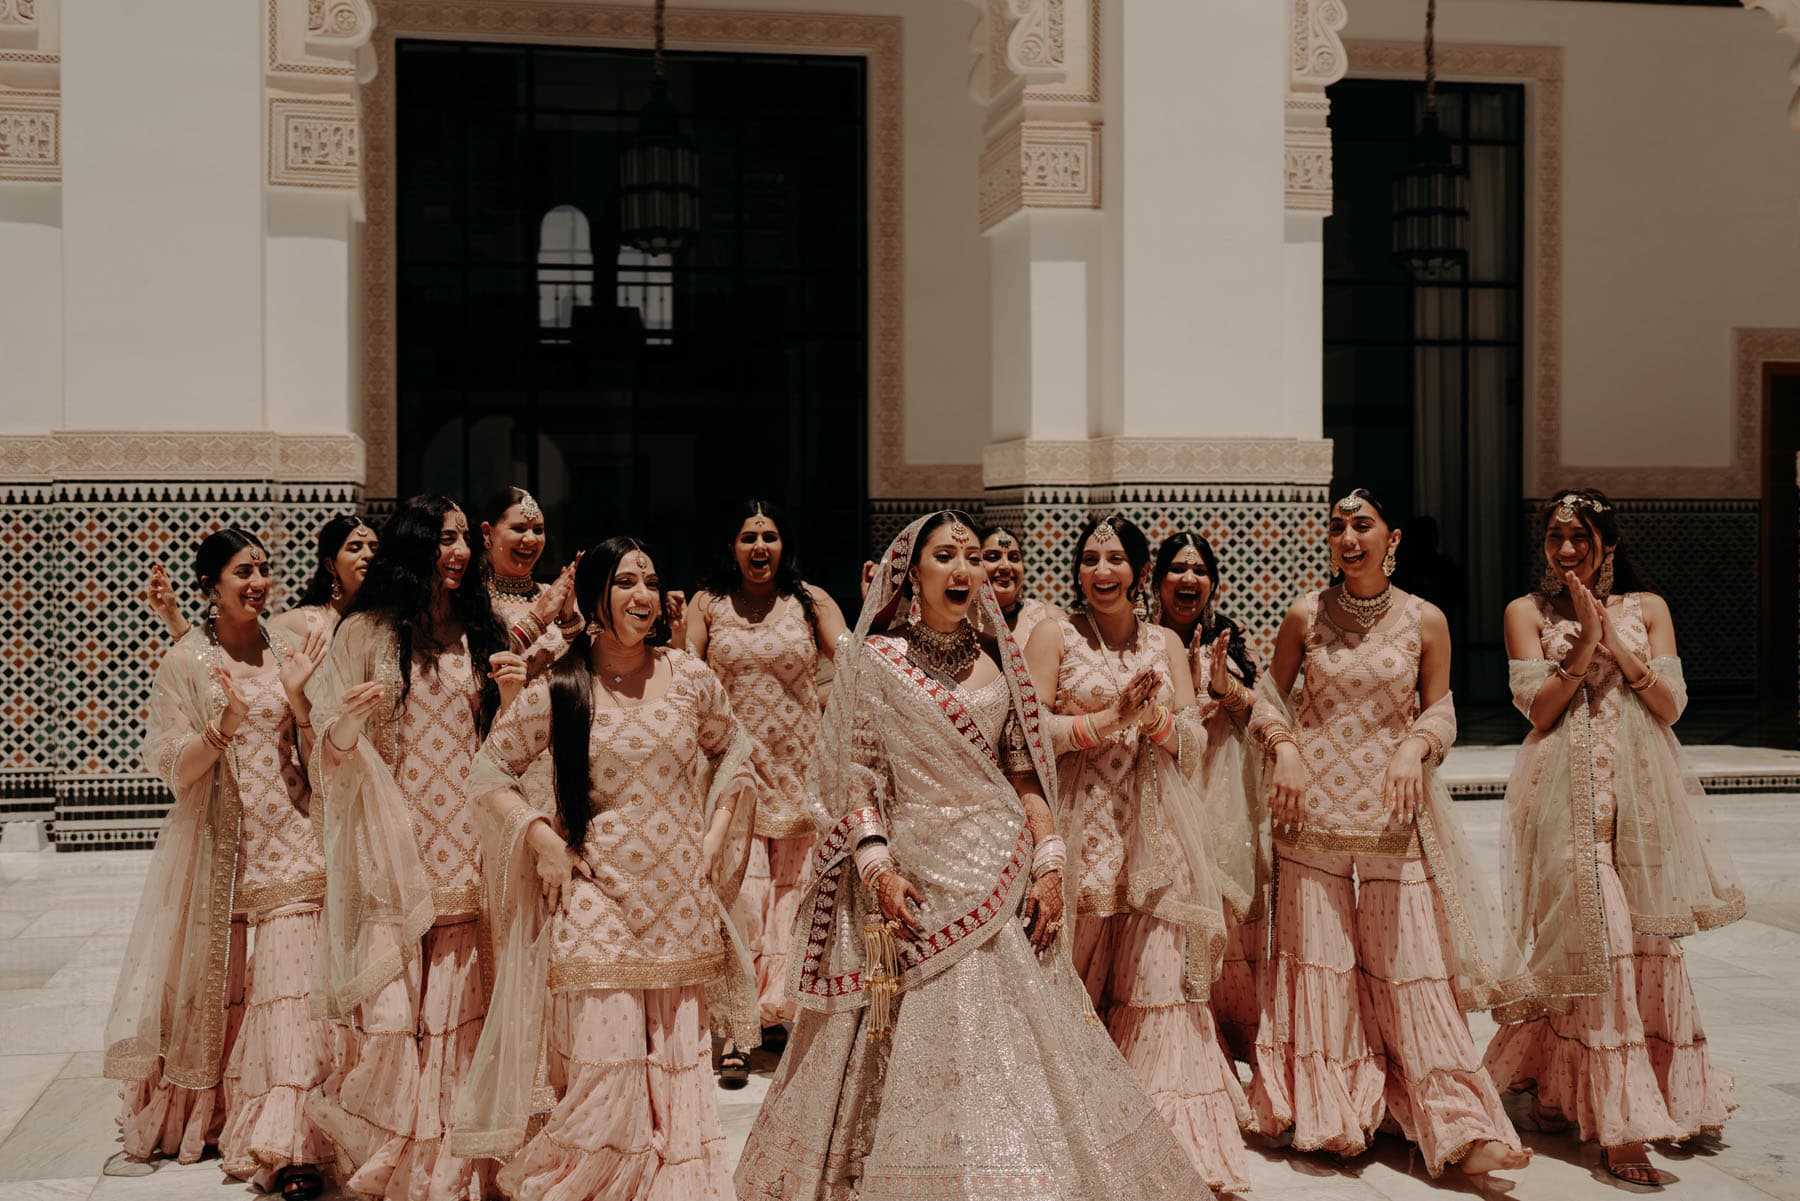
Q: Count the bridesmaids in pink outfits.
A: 11